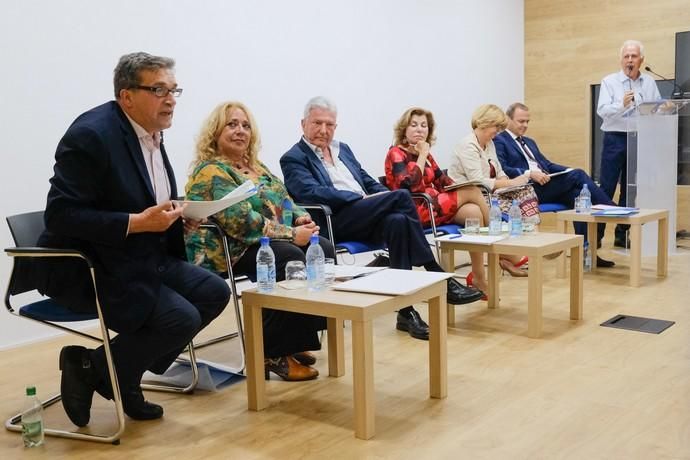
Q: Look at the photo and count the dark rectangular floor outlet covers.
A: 1